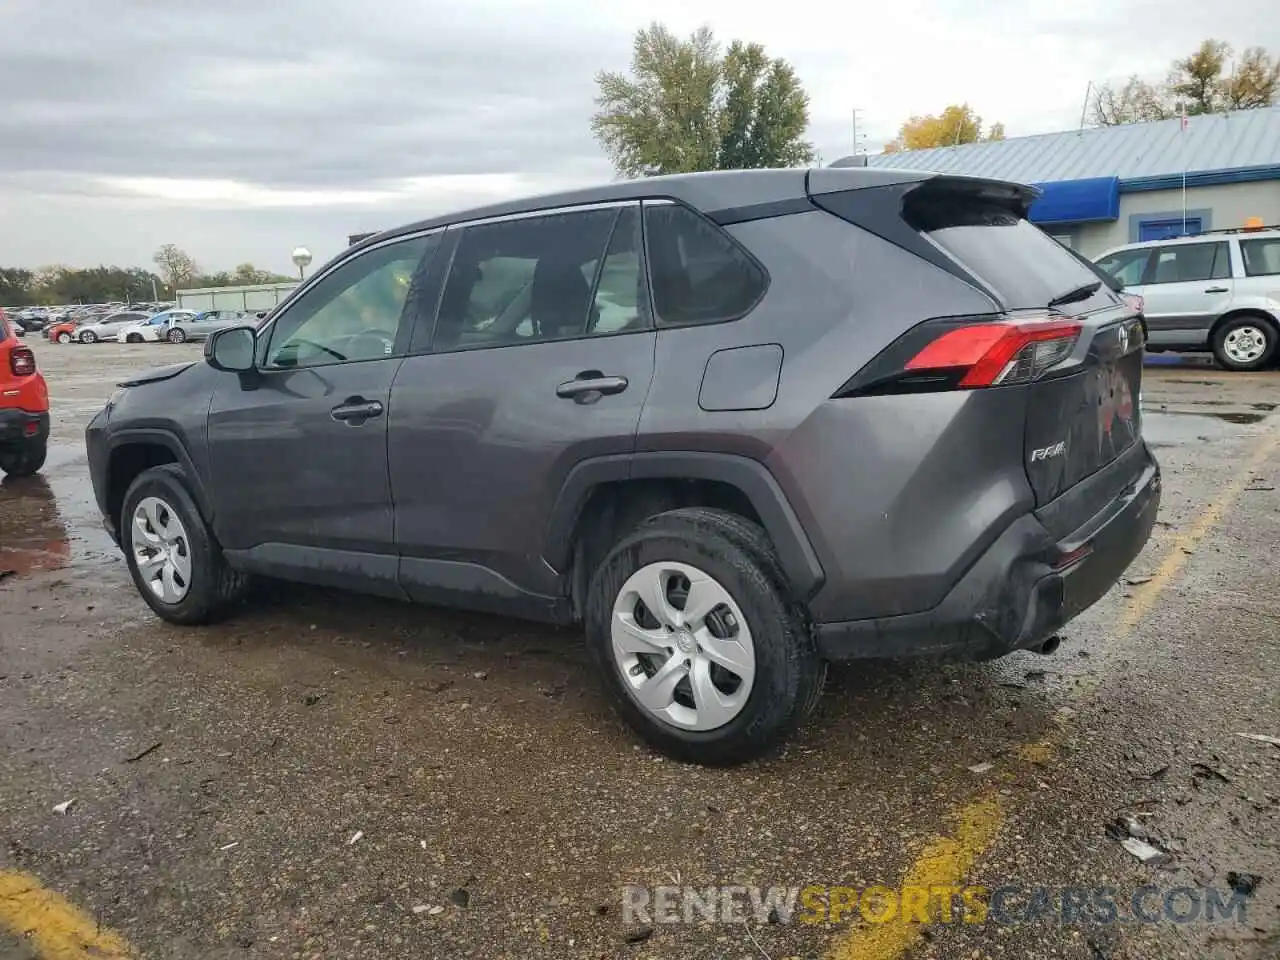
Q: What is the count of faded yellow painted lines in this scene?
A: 2